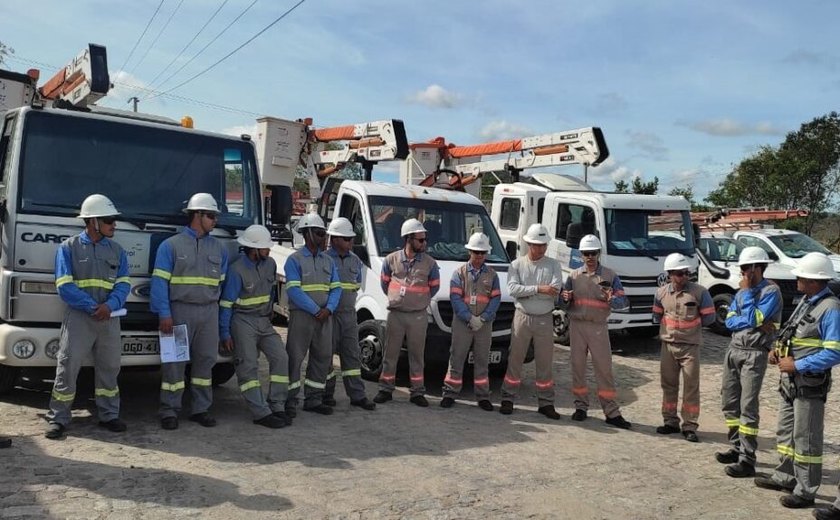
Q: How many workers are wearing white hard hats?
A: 12